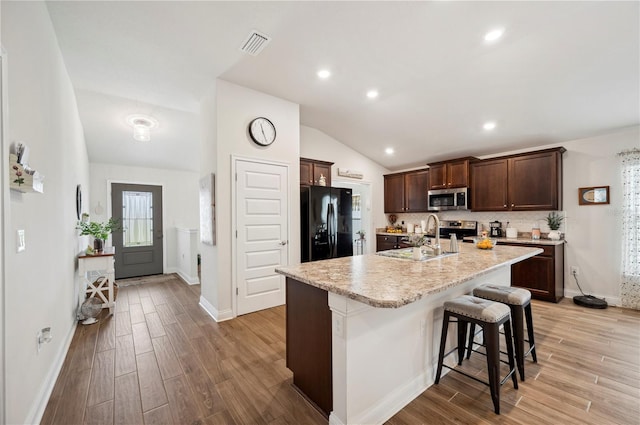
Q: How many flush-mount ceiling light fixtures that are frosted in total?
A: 1